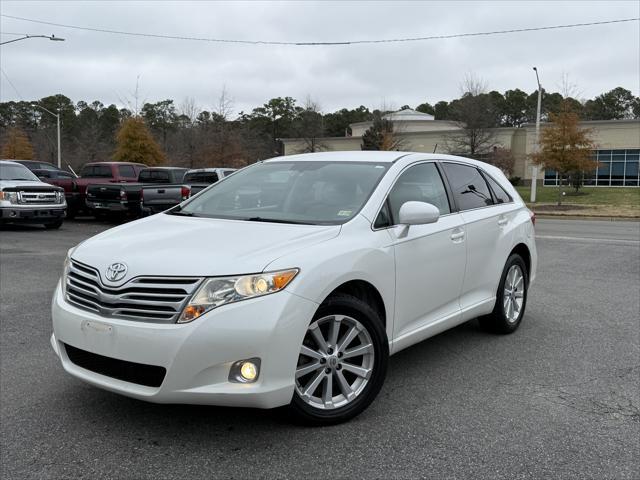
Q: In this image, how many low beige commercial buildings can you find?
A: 1